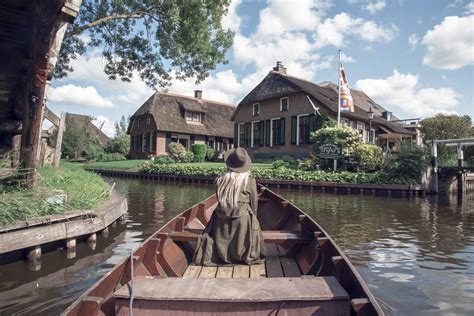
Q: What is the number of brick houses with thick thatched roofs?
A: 2